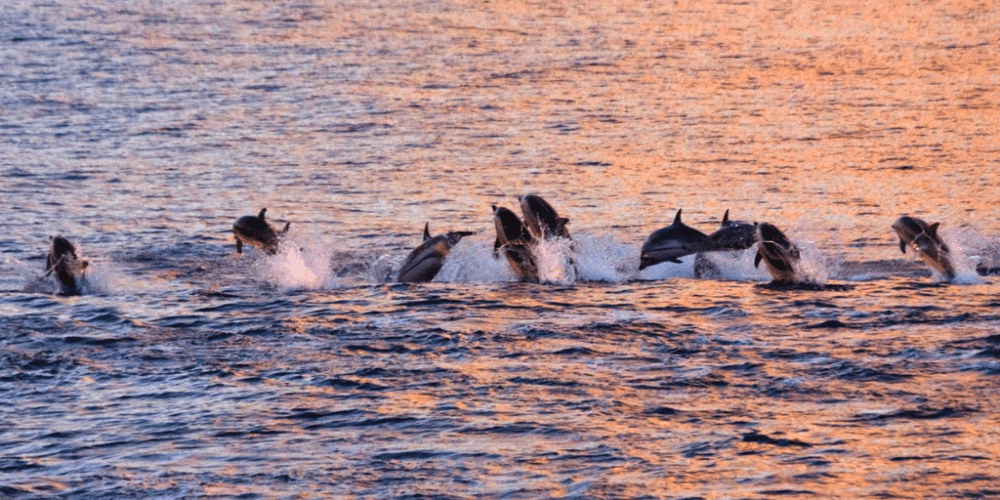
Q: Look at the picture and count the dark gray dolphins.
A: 9